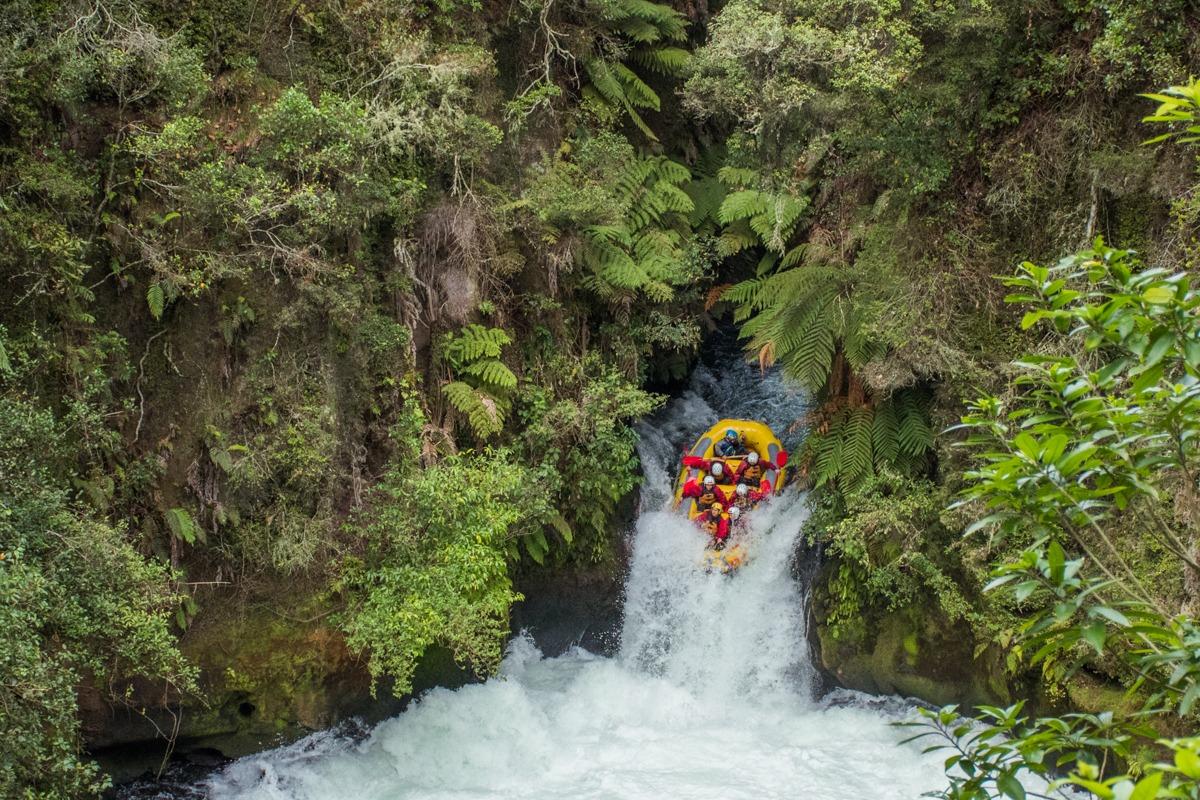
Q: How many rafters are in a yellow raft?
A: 7